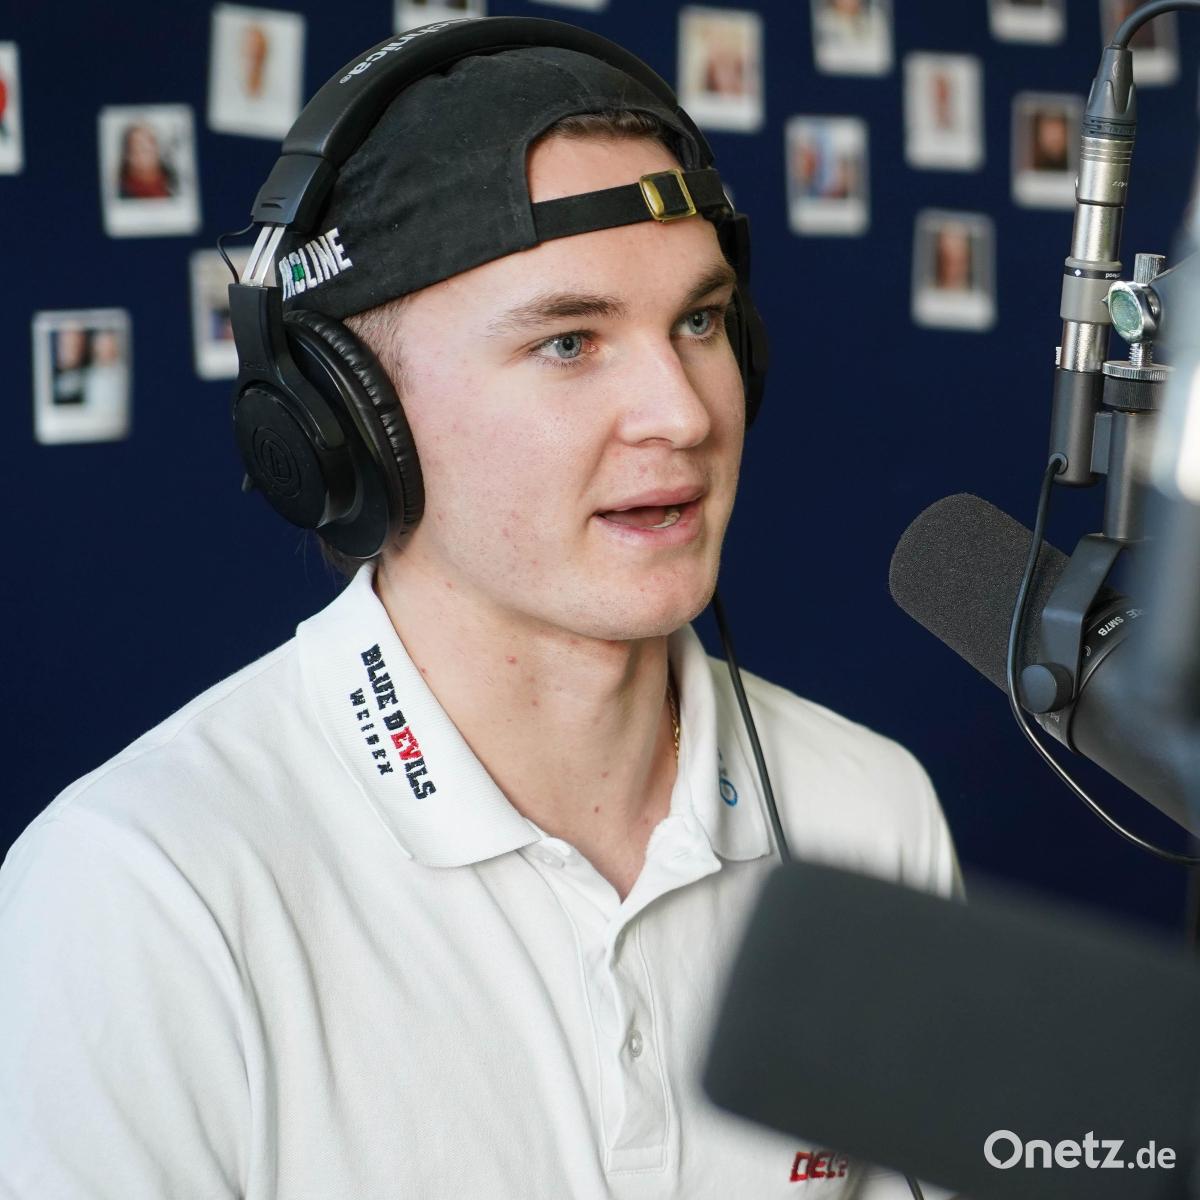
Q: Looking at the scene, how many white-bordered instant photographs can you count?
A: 15